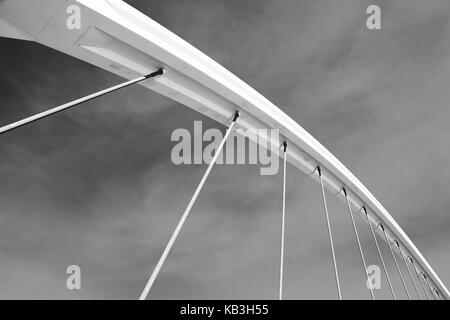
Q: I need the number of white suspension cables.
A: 11